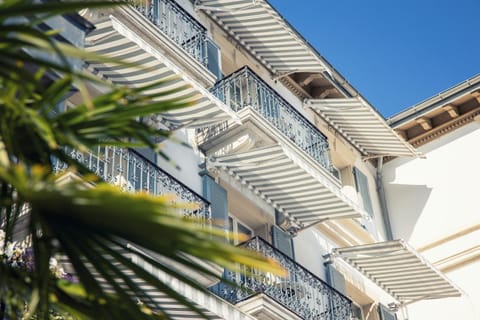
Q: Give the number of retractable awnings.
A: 6